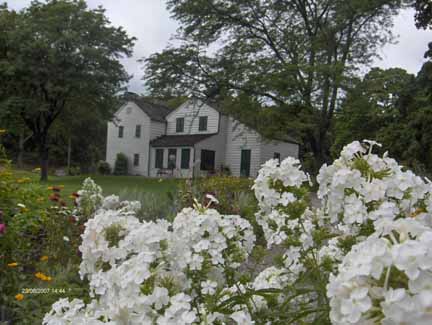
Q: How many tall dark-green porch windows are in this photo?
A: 3